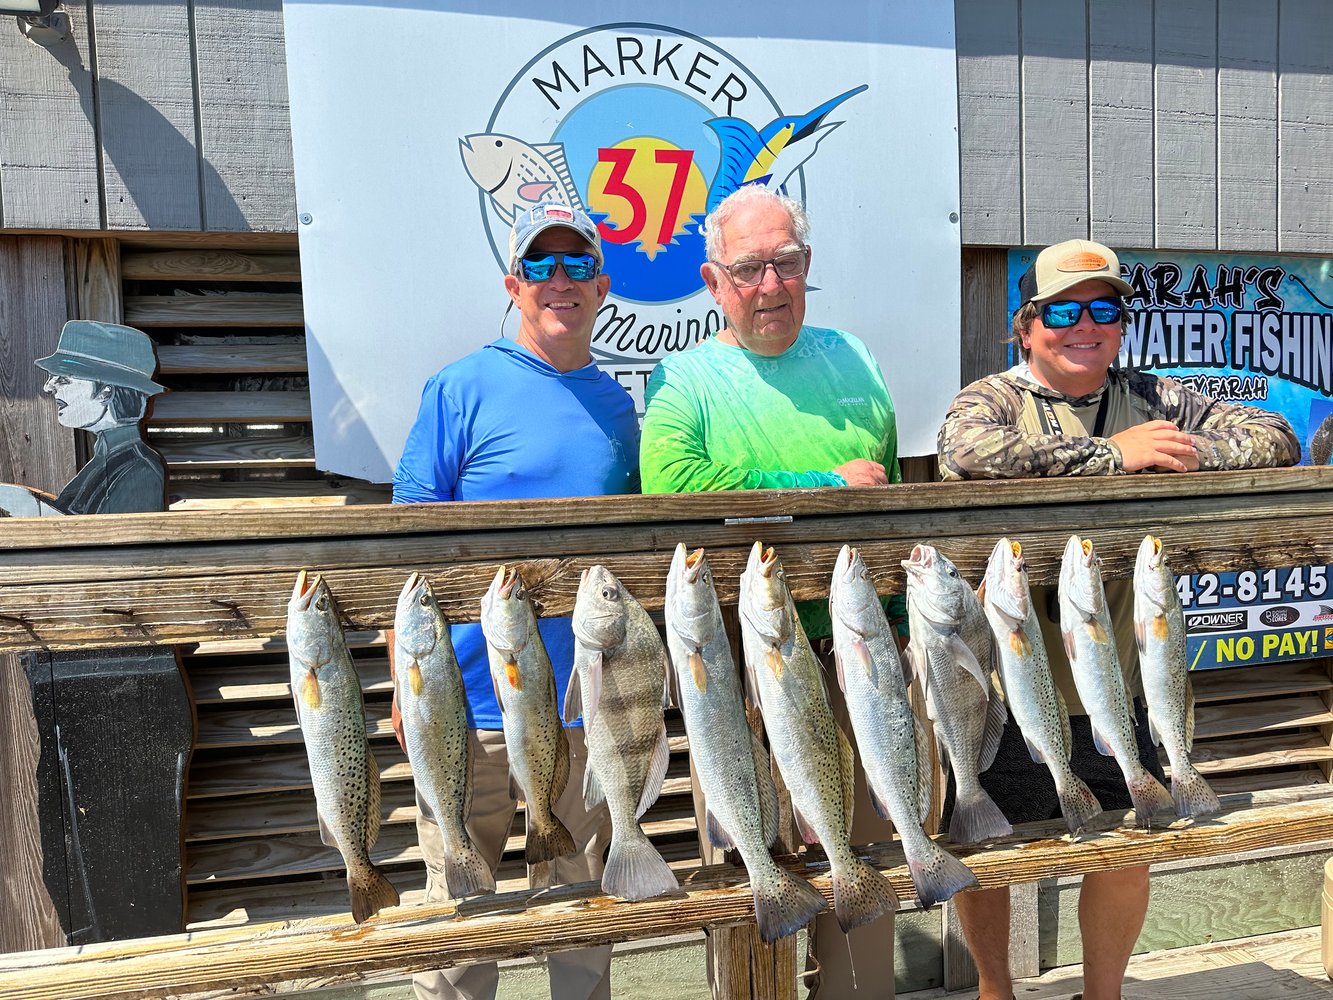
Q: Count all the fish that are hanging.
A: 11